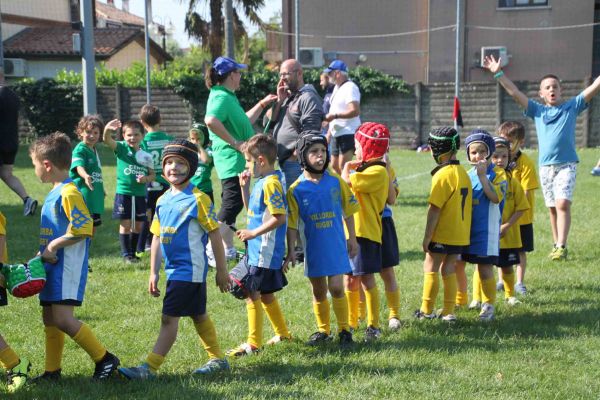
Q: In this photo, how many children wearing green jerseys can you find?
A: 4